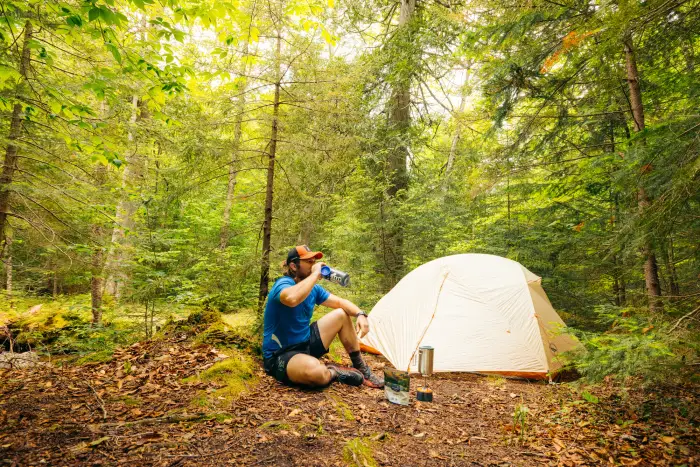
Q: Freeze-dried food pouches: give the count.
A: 1